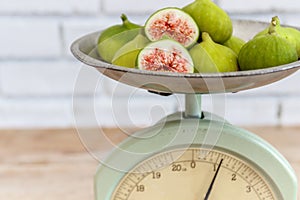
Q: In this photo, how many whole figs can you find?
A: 7